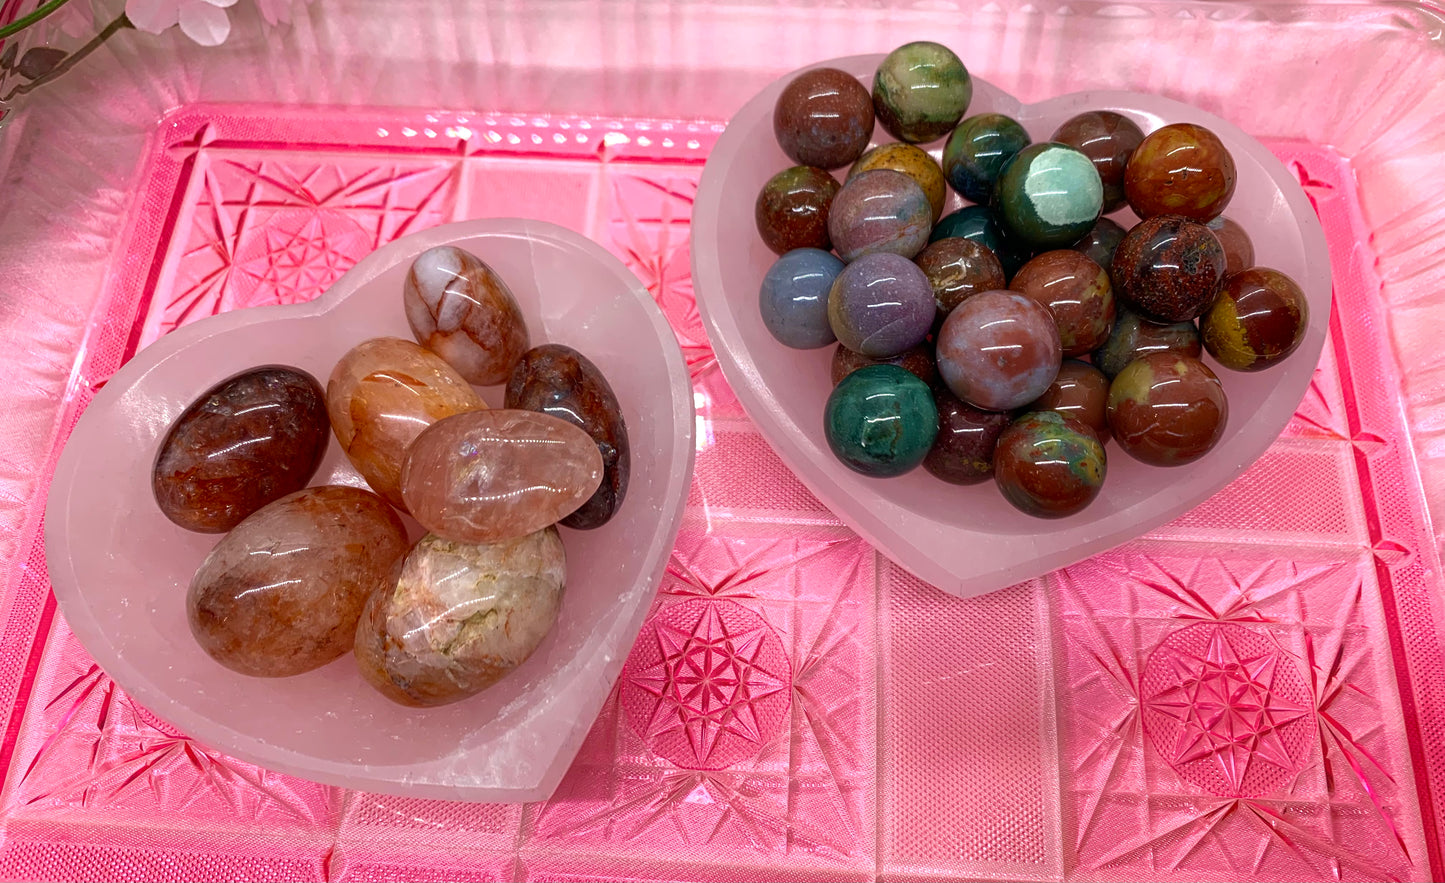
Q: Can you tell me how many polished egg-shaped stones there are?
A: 7